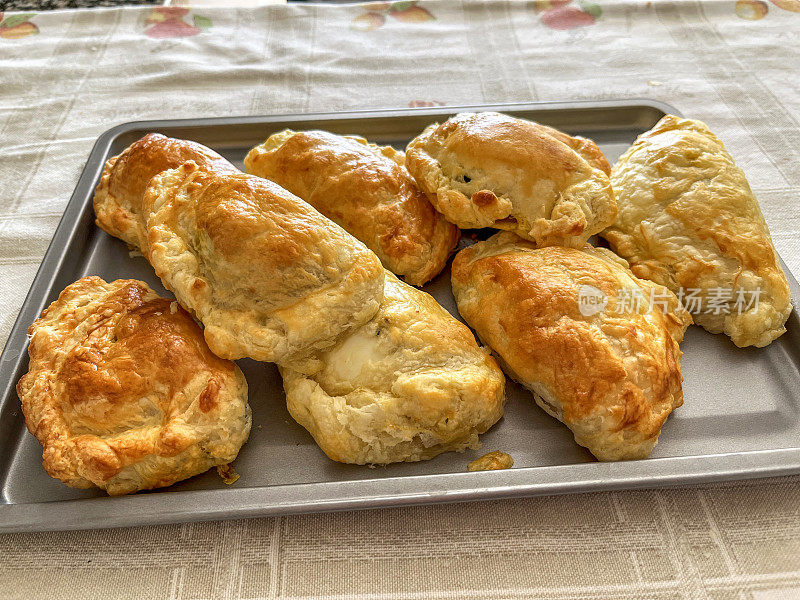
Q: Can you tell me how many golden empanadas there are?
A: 8